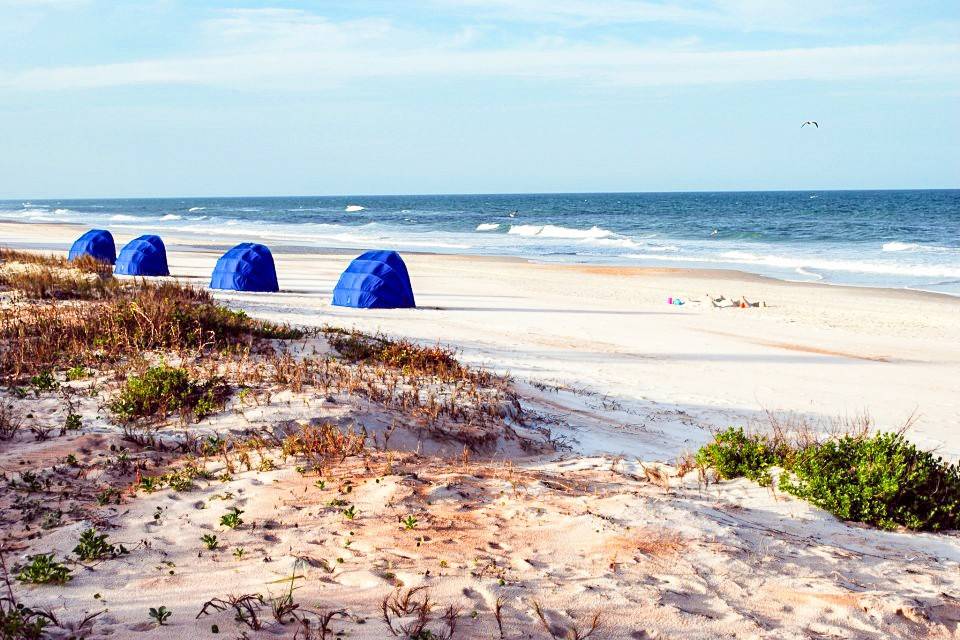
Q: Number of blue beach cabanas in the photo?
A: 4